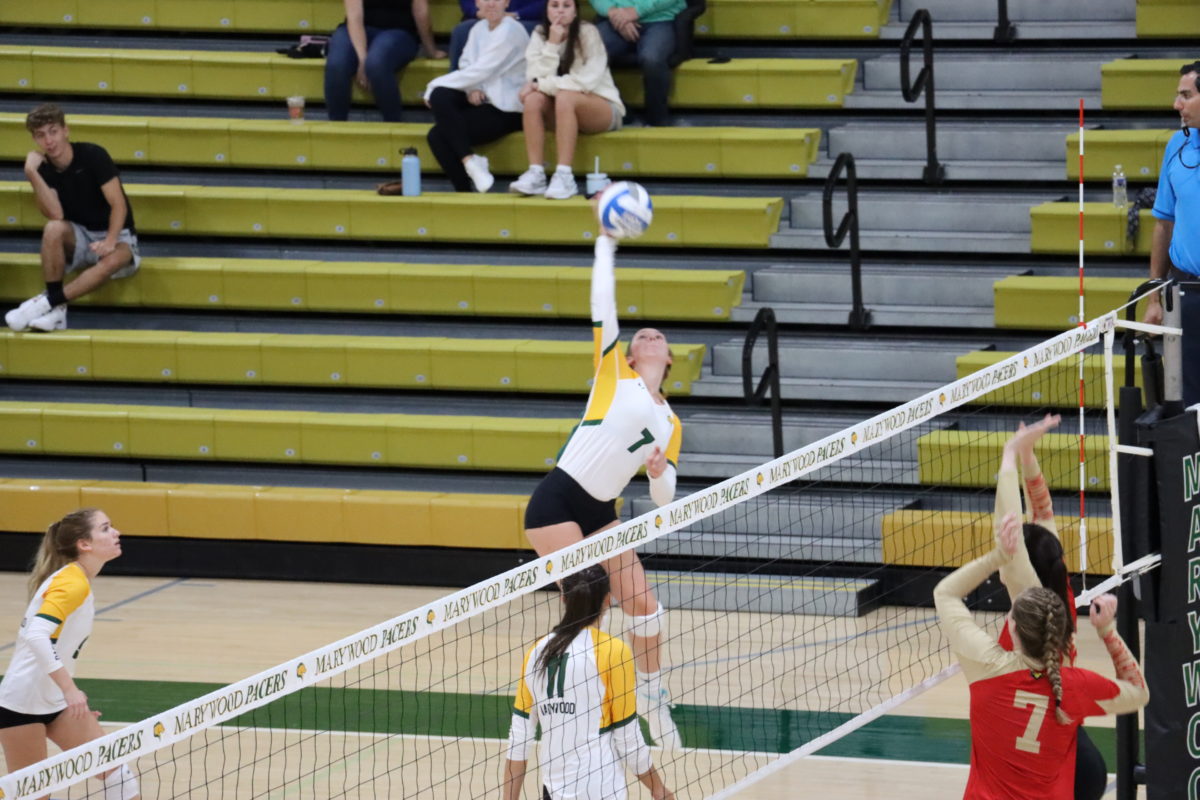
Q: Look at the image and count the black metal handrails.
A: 4